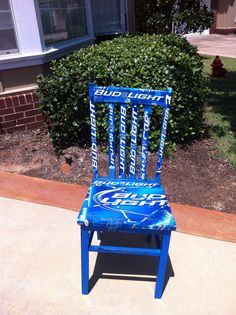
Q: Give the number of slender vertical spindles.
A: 4